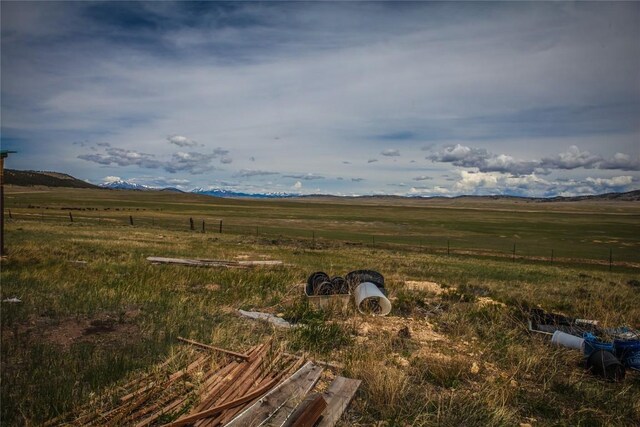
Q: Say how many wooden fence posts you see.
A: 6